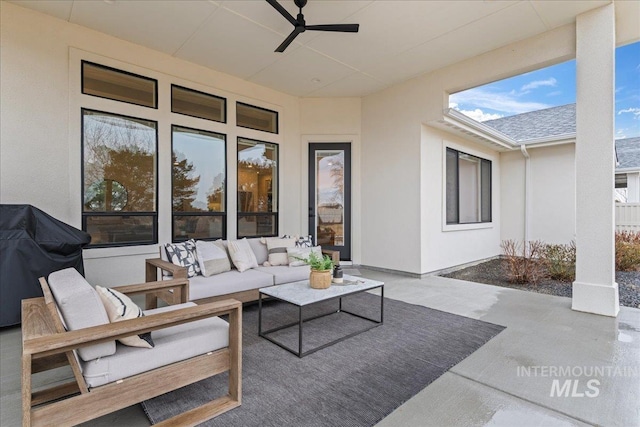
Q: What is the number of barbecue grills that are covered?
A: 1